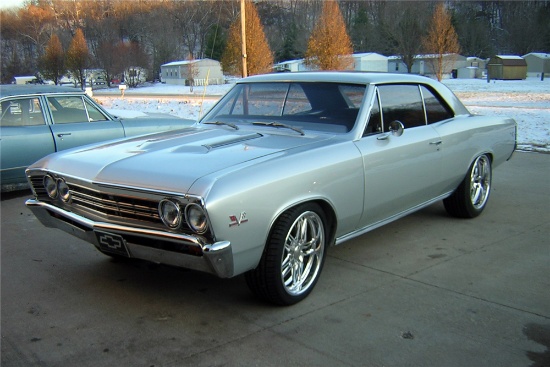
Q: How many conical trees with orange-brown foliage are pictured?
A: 5